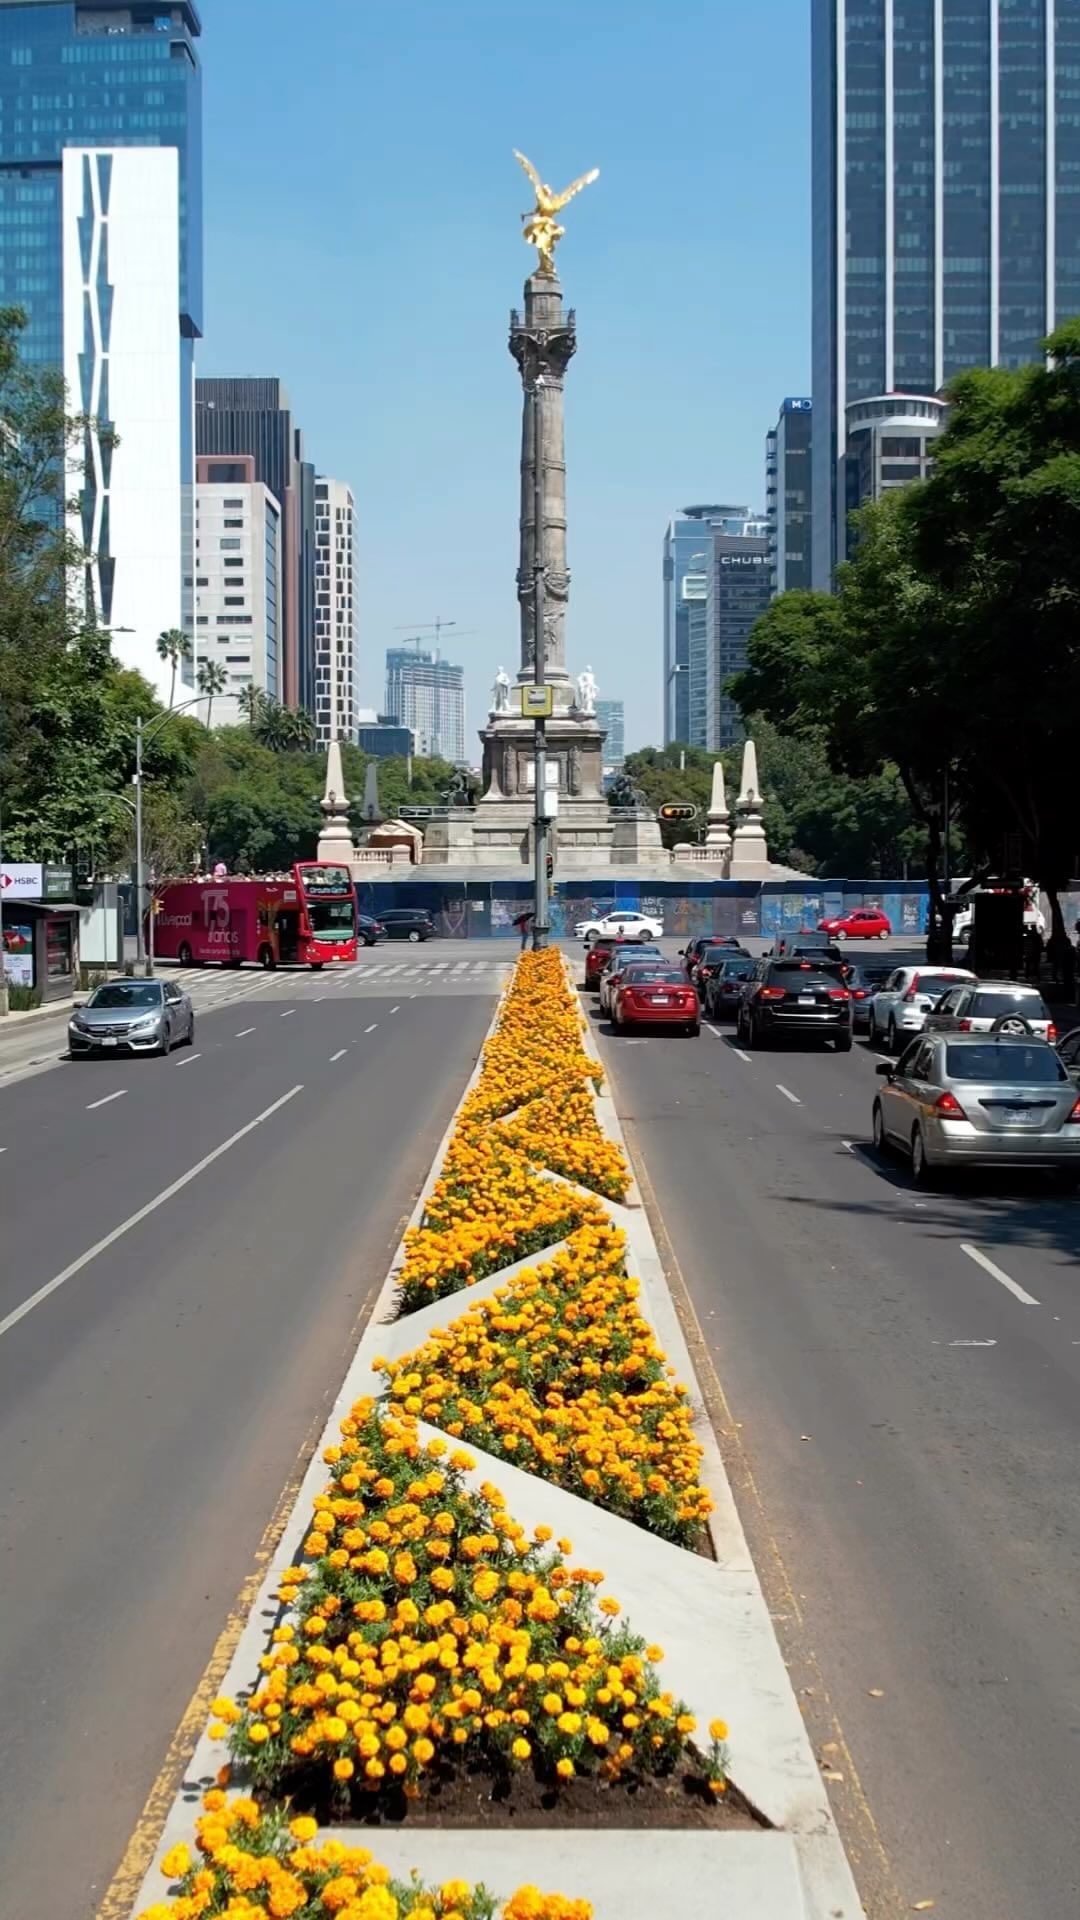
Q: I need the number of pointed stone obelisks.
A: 4